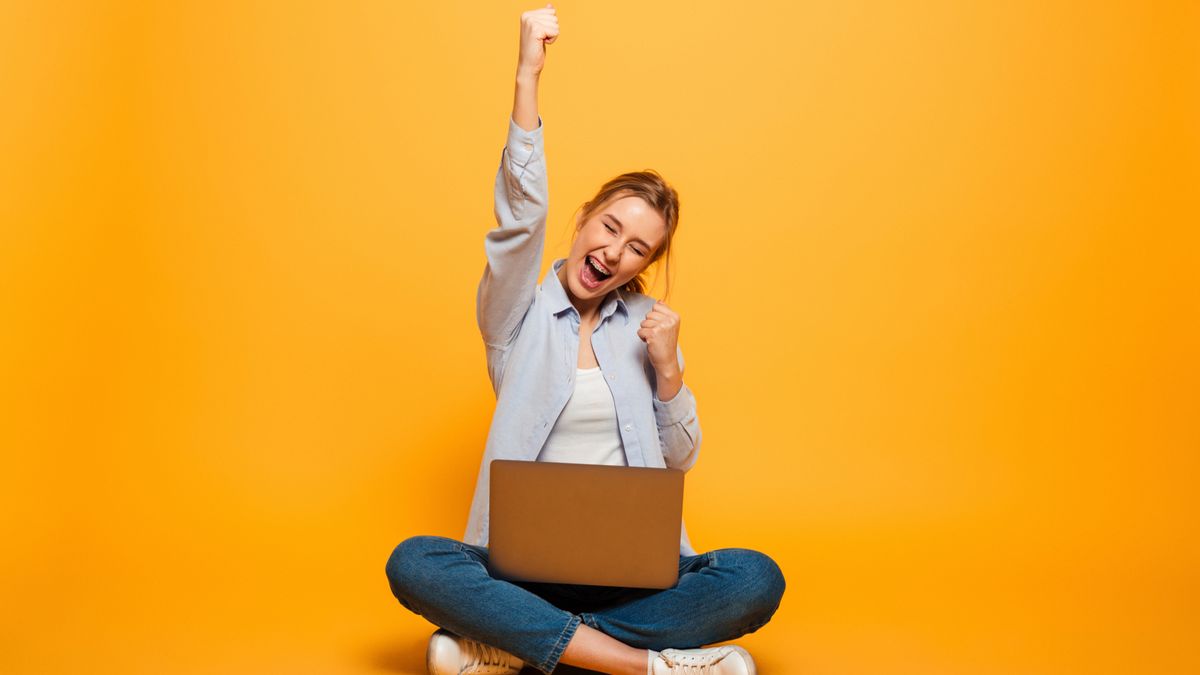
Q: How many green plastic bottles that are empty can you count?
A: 0